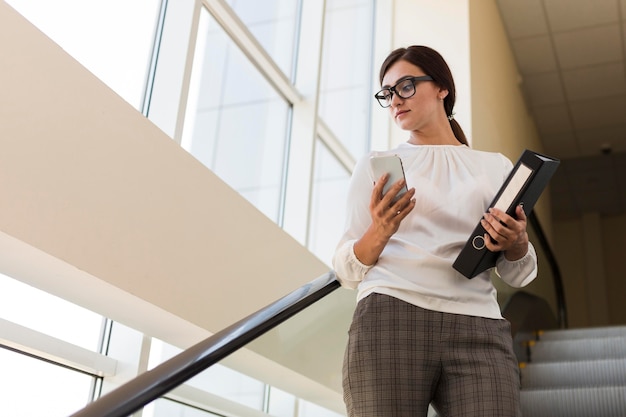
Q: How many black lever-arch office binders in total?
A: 1